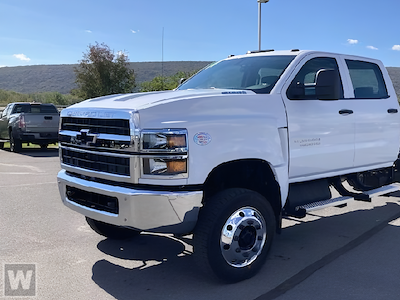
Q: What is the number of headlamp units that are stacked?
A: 2